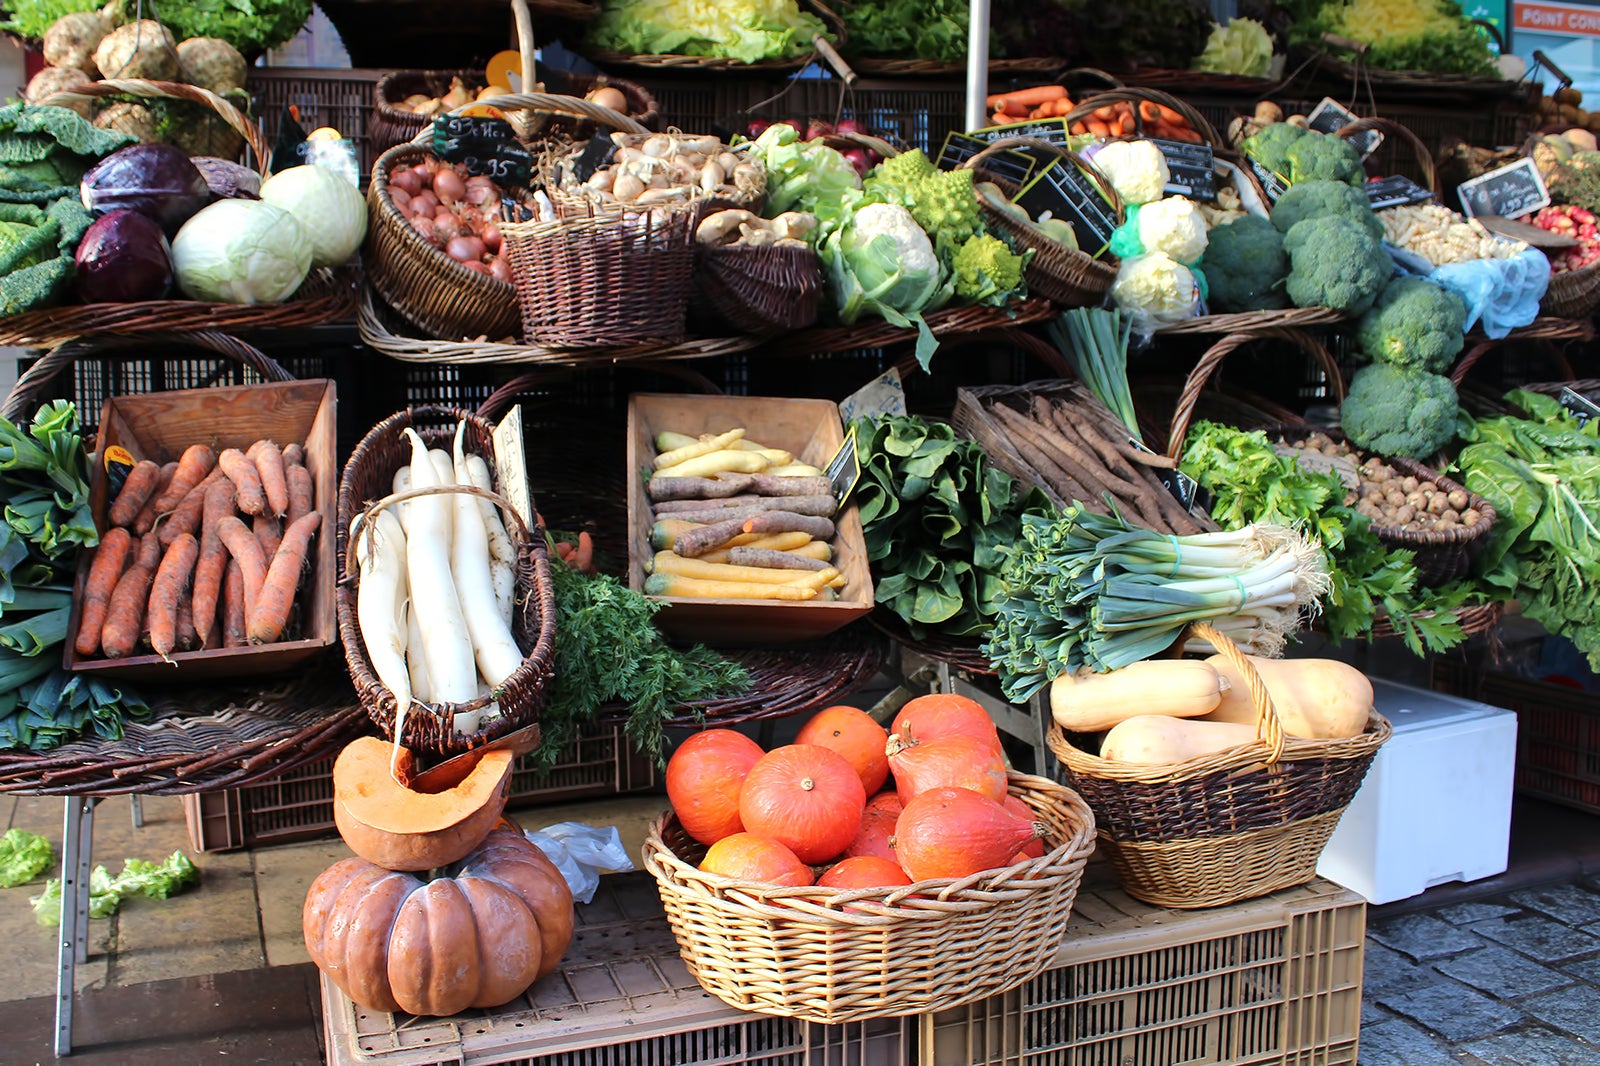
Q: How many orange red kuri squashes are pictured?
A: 10